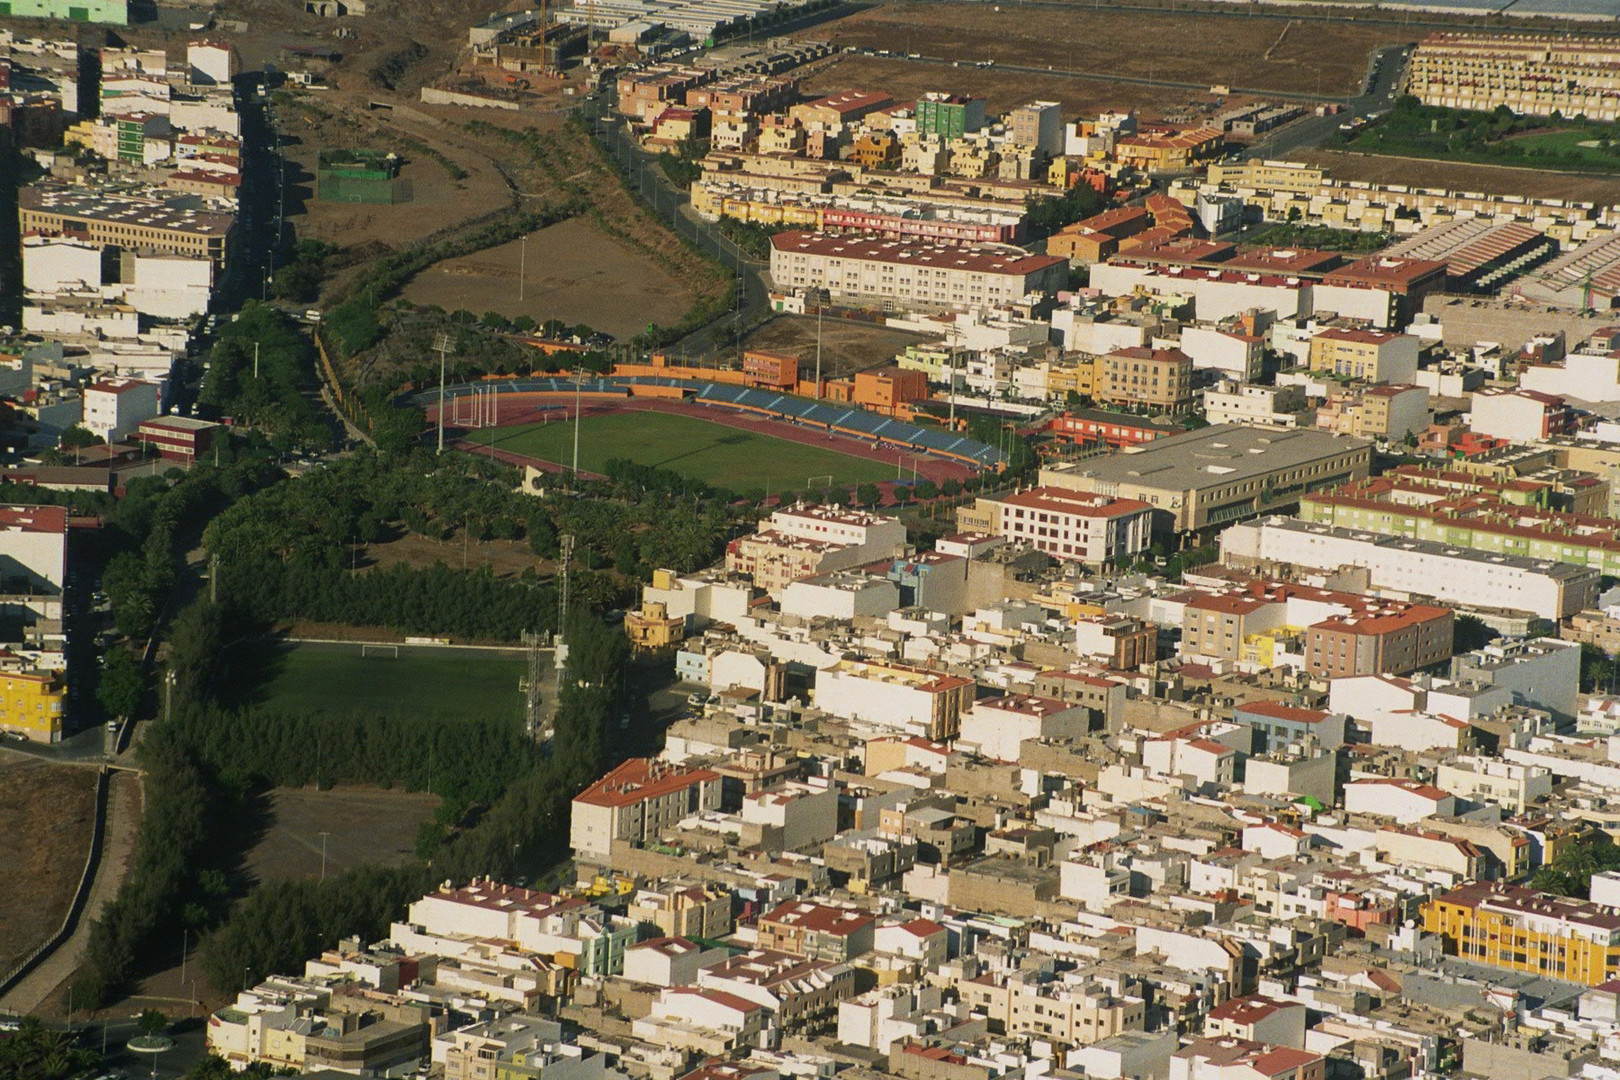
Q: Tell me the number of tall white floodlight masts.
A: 4